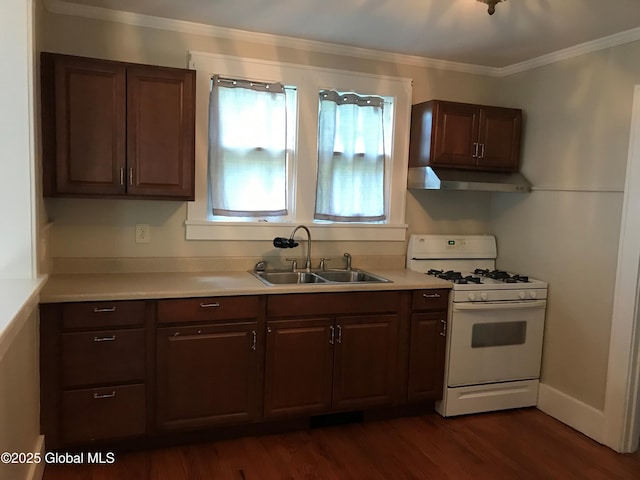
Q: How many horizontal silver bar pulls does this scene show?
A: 5